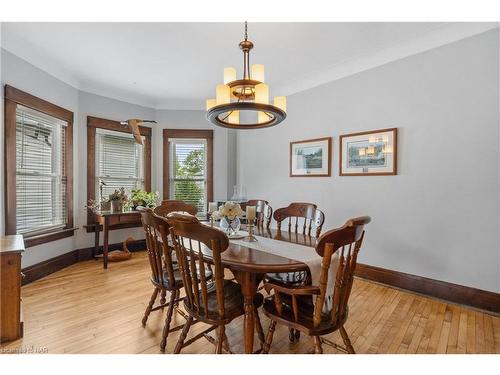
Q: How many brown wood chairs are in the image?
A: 6